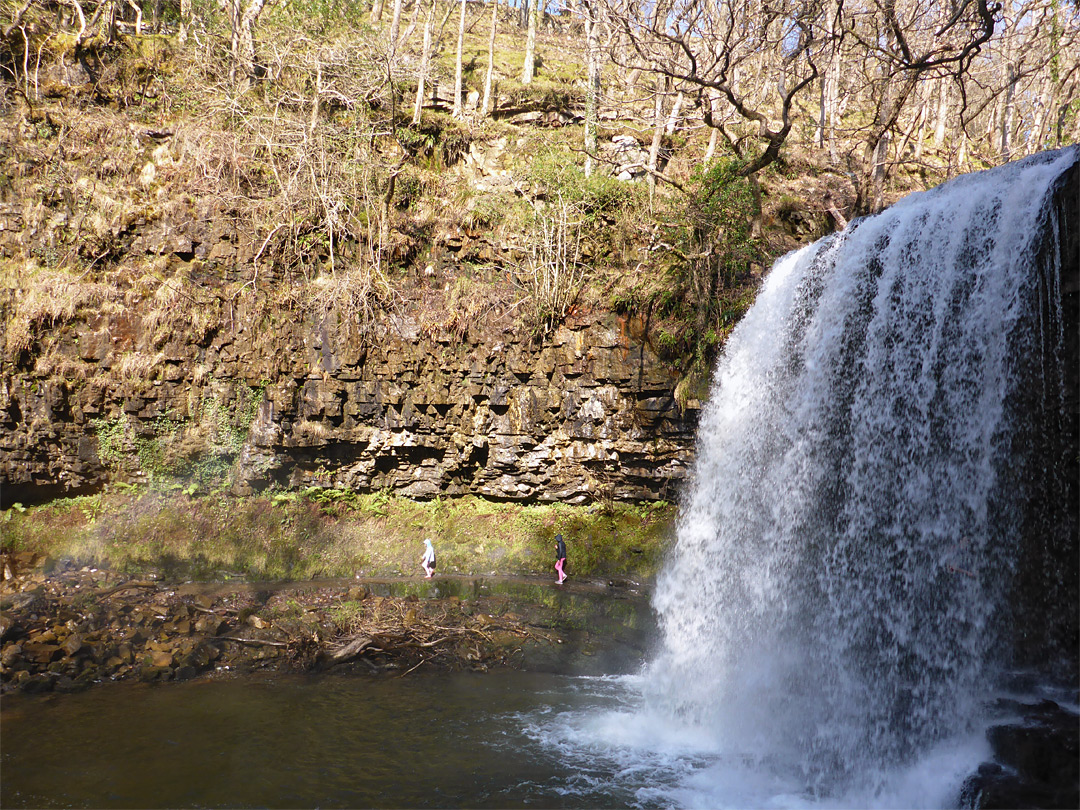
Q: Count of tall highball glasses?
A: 0